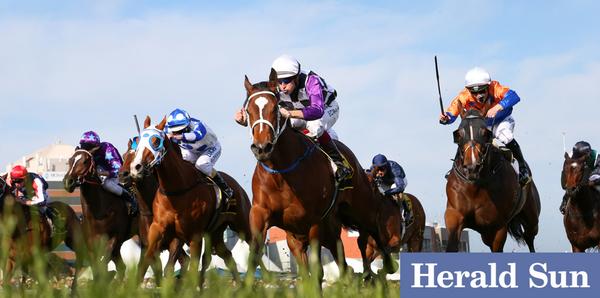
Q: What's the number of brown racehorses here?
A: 8